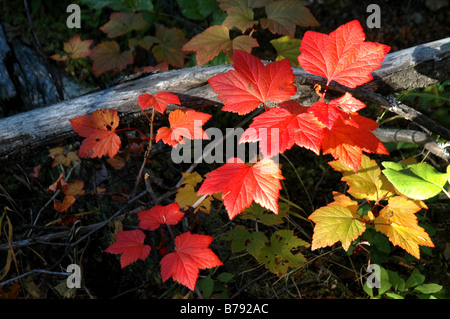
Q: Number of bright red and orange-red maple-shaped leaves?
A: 12